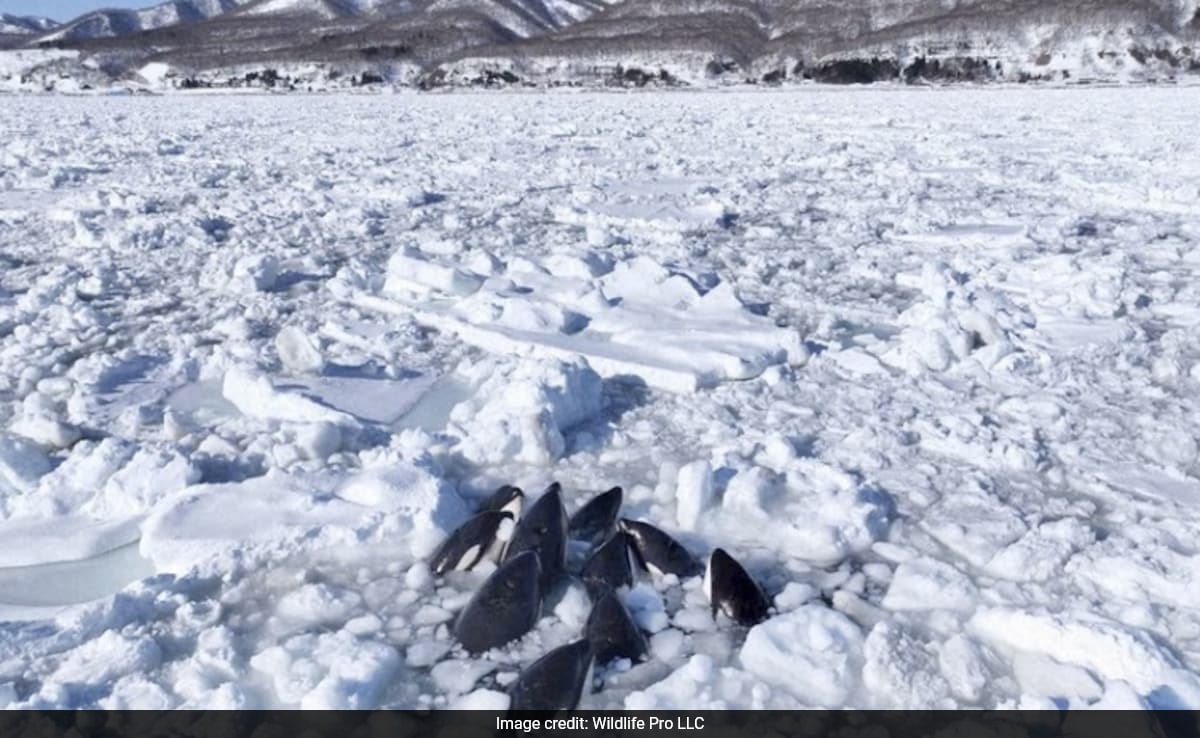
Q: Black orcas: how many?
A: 10